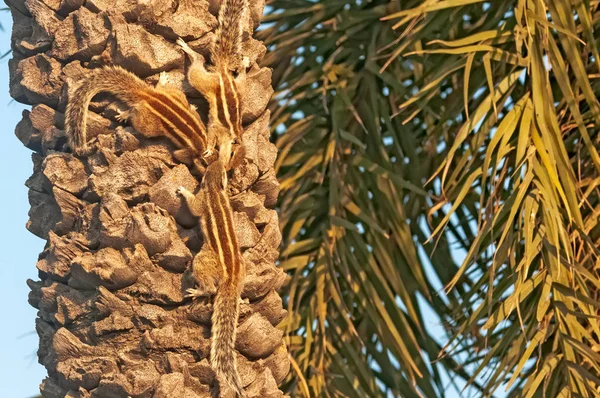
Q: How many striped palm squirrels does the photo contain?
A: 3